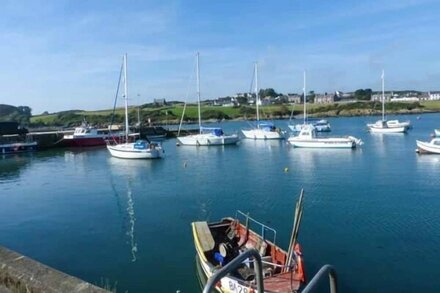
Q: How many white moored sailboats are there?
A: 5